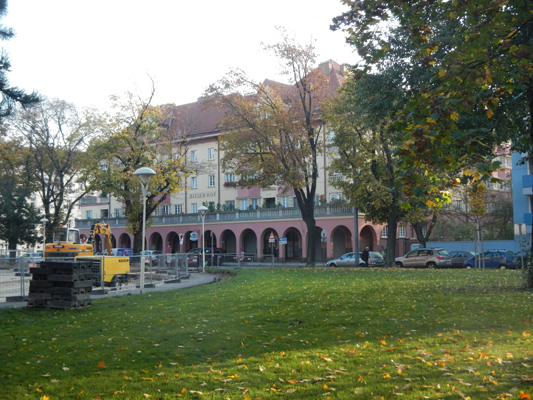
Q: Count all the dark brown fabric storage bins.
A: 0